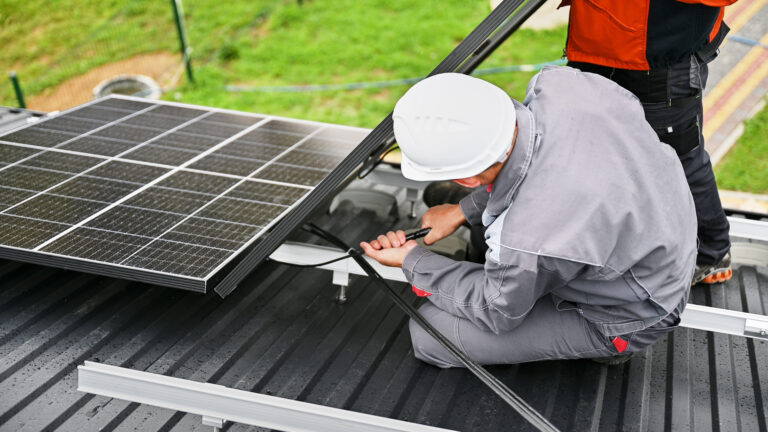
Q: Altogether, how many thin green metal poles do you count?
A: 2